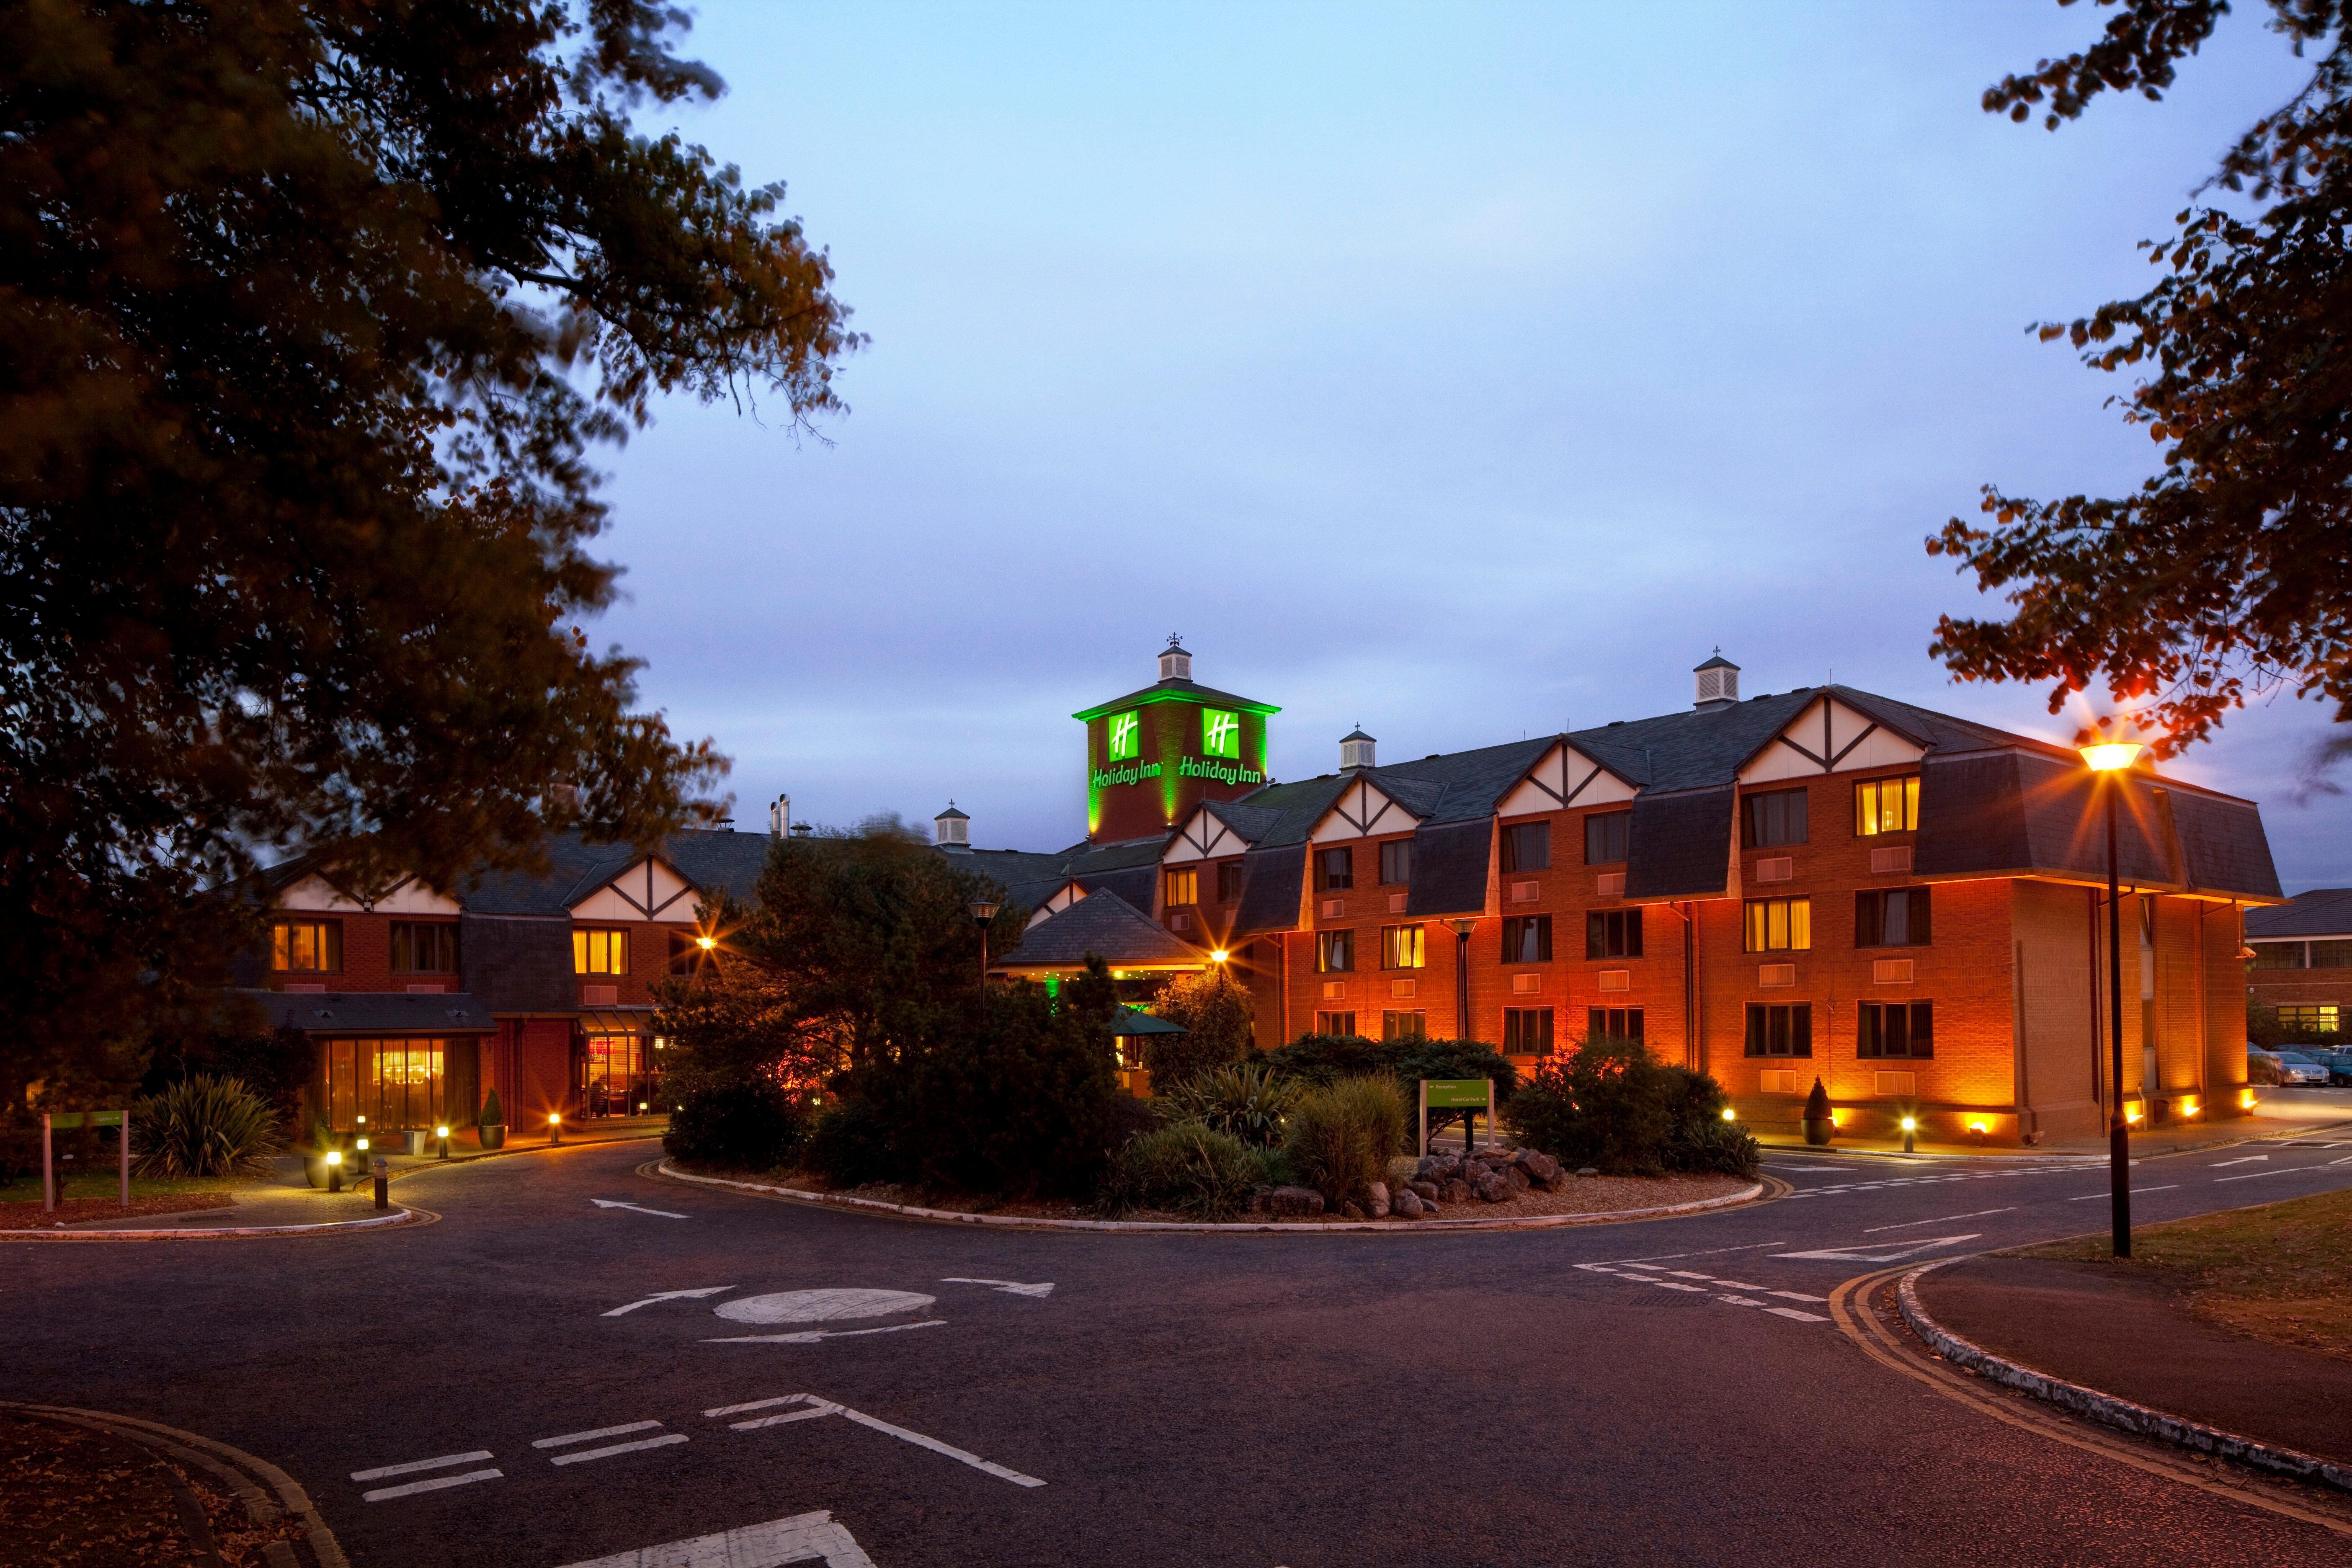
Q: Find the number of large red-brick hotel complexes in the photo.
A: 1